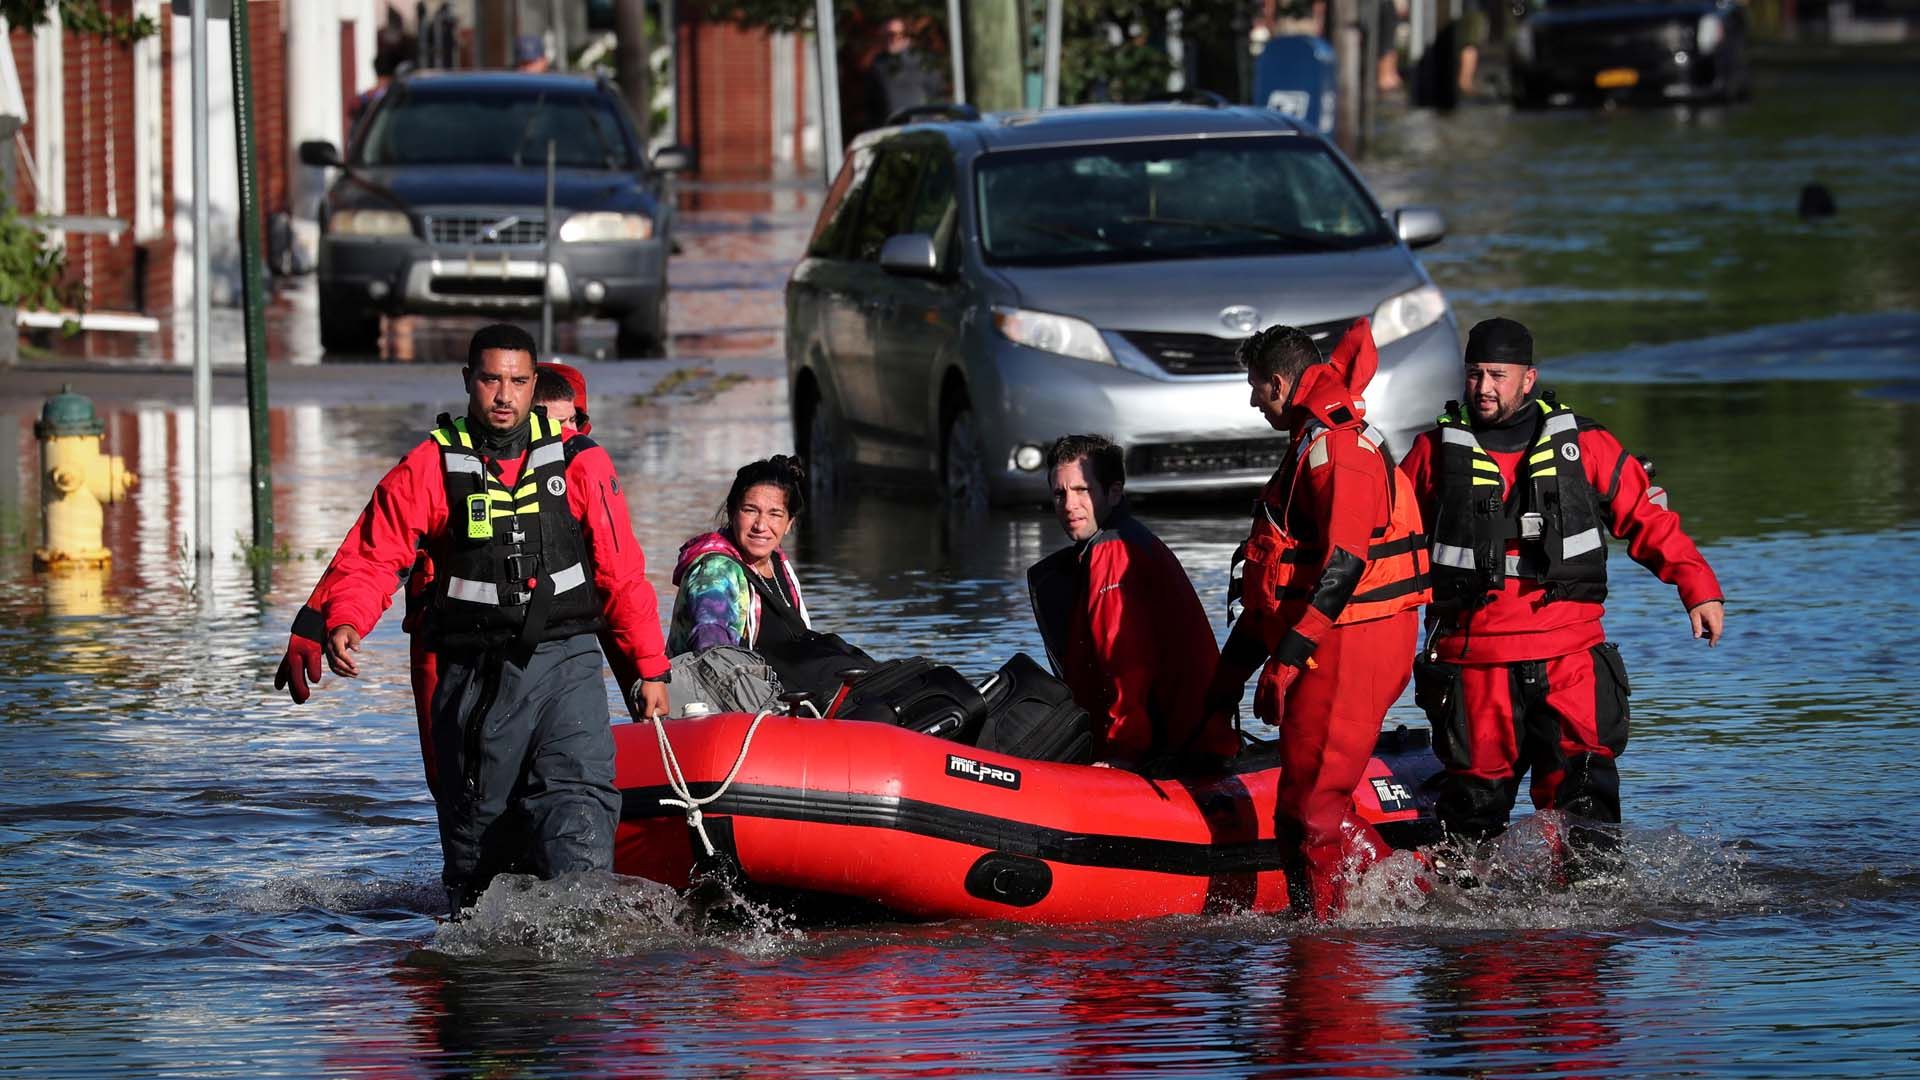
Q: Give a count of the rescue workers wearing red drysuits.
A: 4